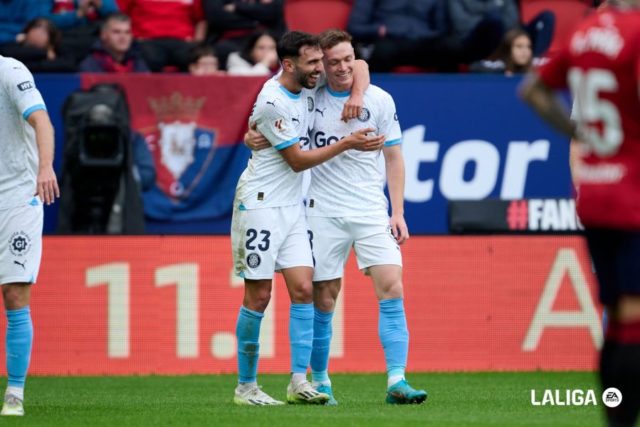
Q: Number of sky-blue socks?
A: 5